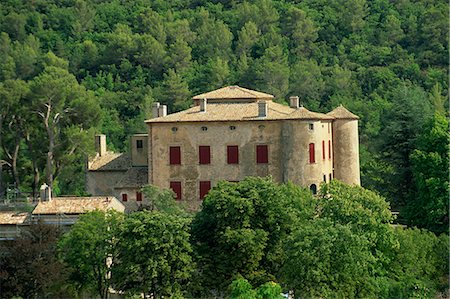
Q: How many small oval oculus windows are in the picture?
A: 4